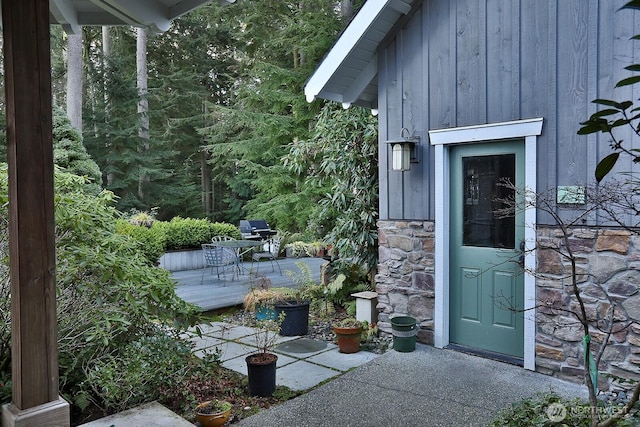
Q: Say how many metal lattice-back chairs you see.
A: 3